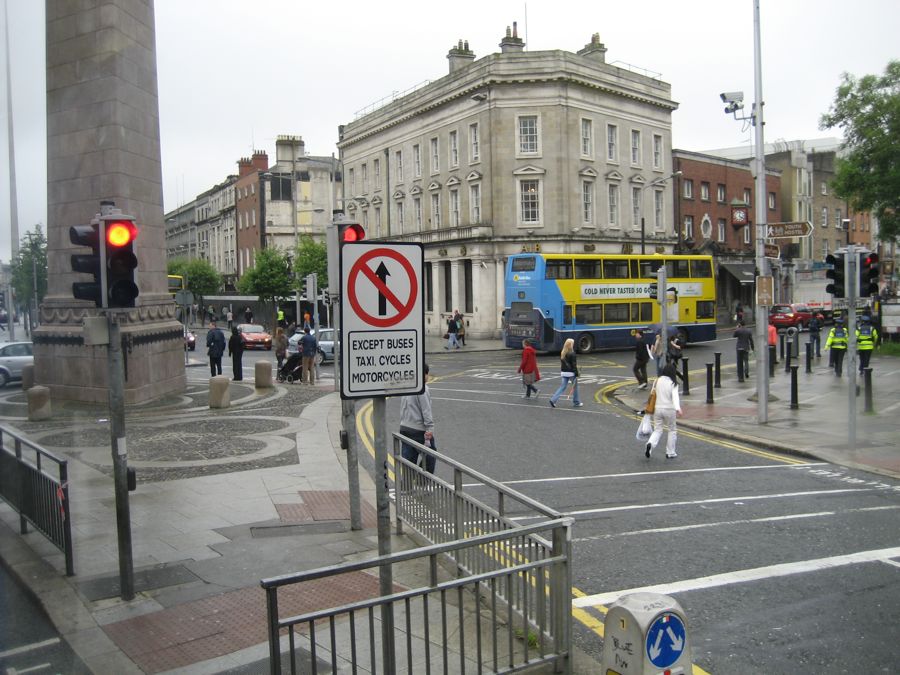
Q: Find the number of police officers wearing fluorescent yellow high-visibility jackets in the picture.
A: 2